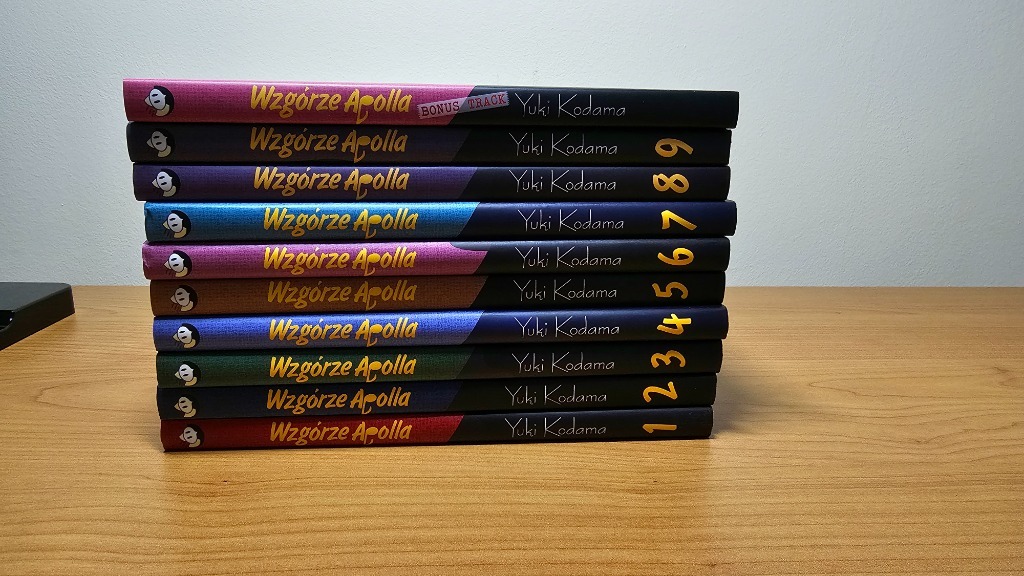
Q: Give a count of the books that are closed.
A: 10